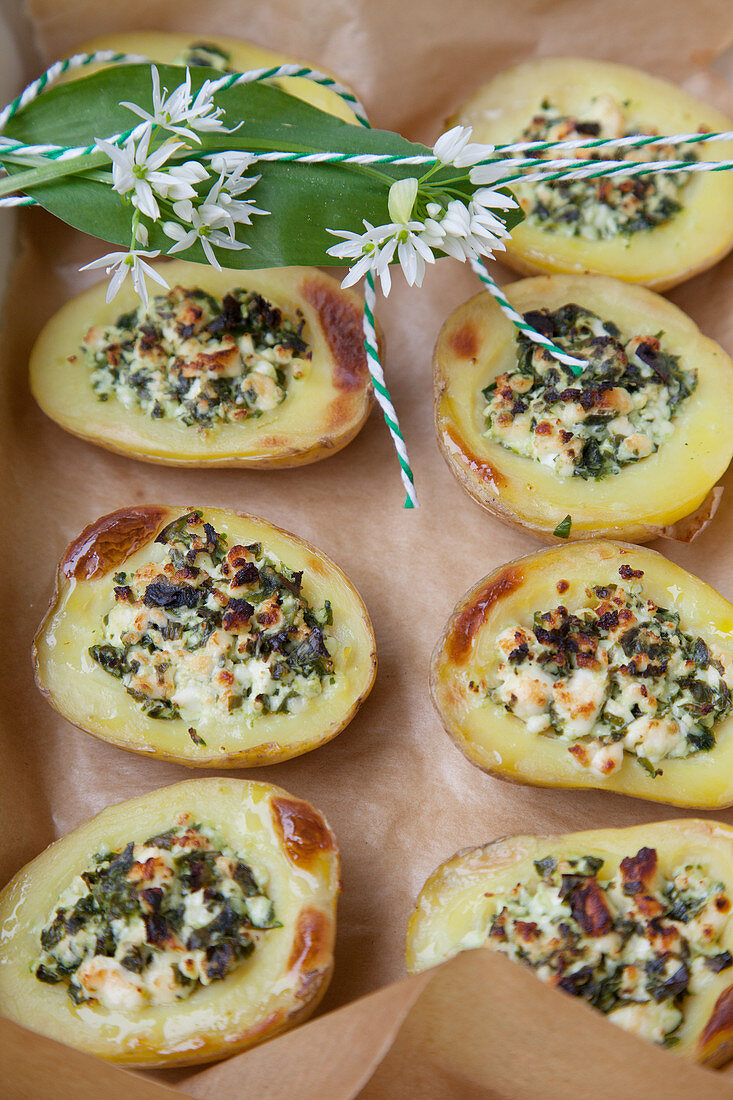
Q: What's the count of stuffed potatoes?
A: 8